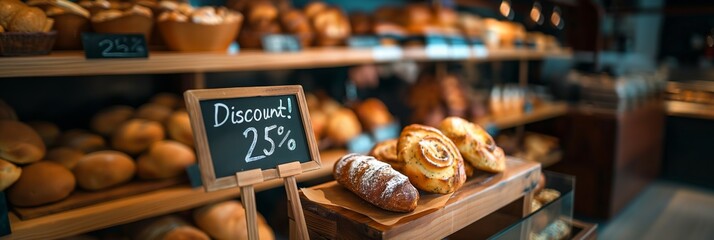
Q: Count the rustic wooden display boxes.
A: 1